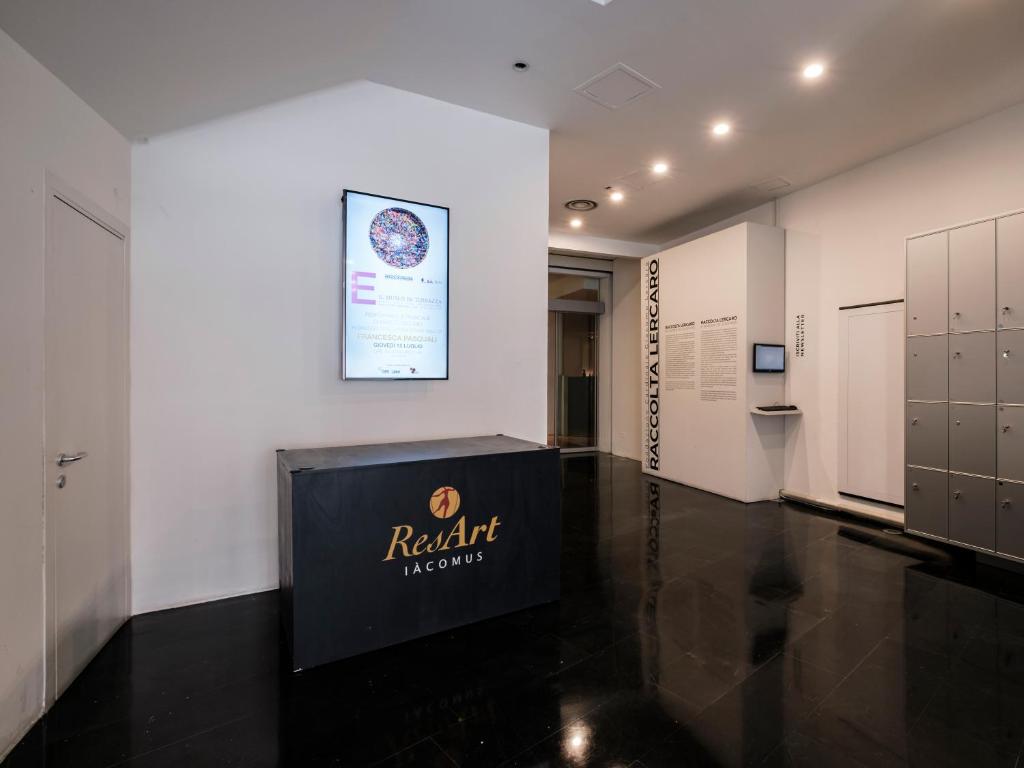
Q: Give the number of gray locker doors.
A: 12